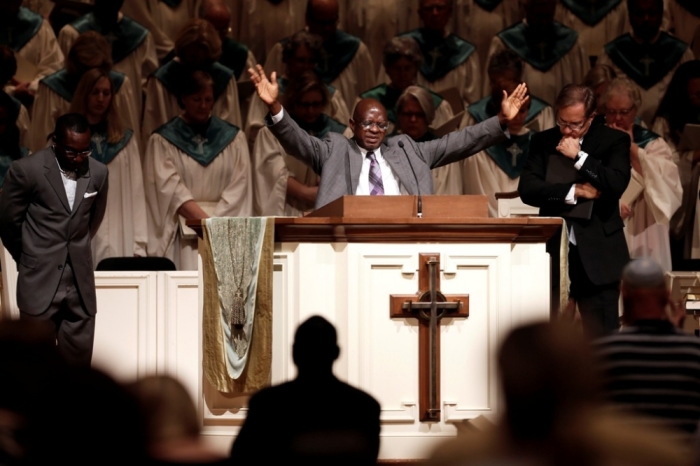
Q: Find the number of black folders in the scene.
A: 1